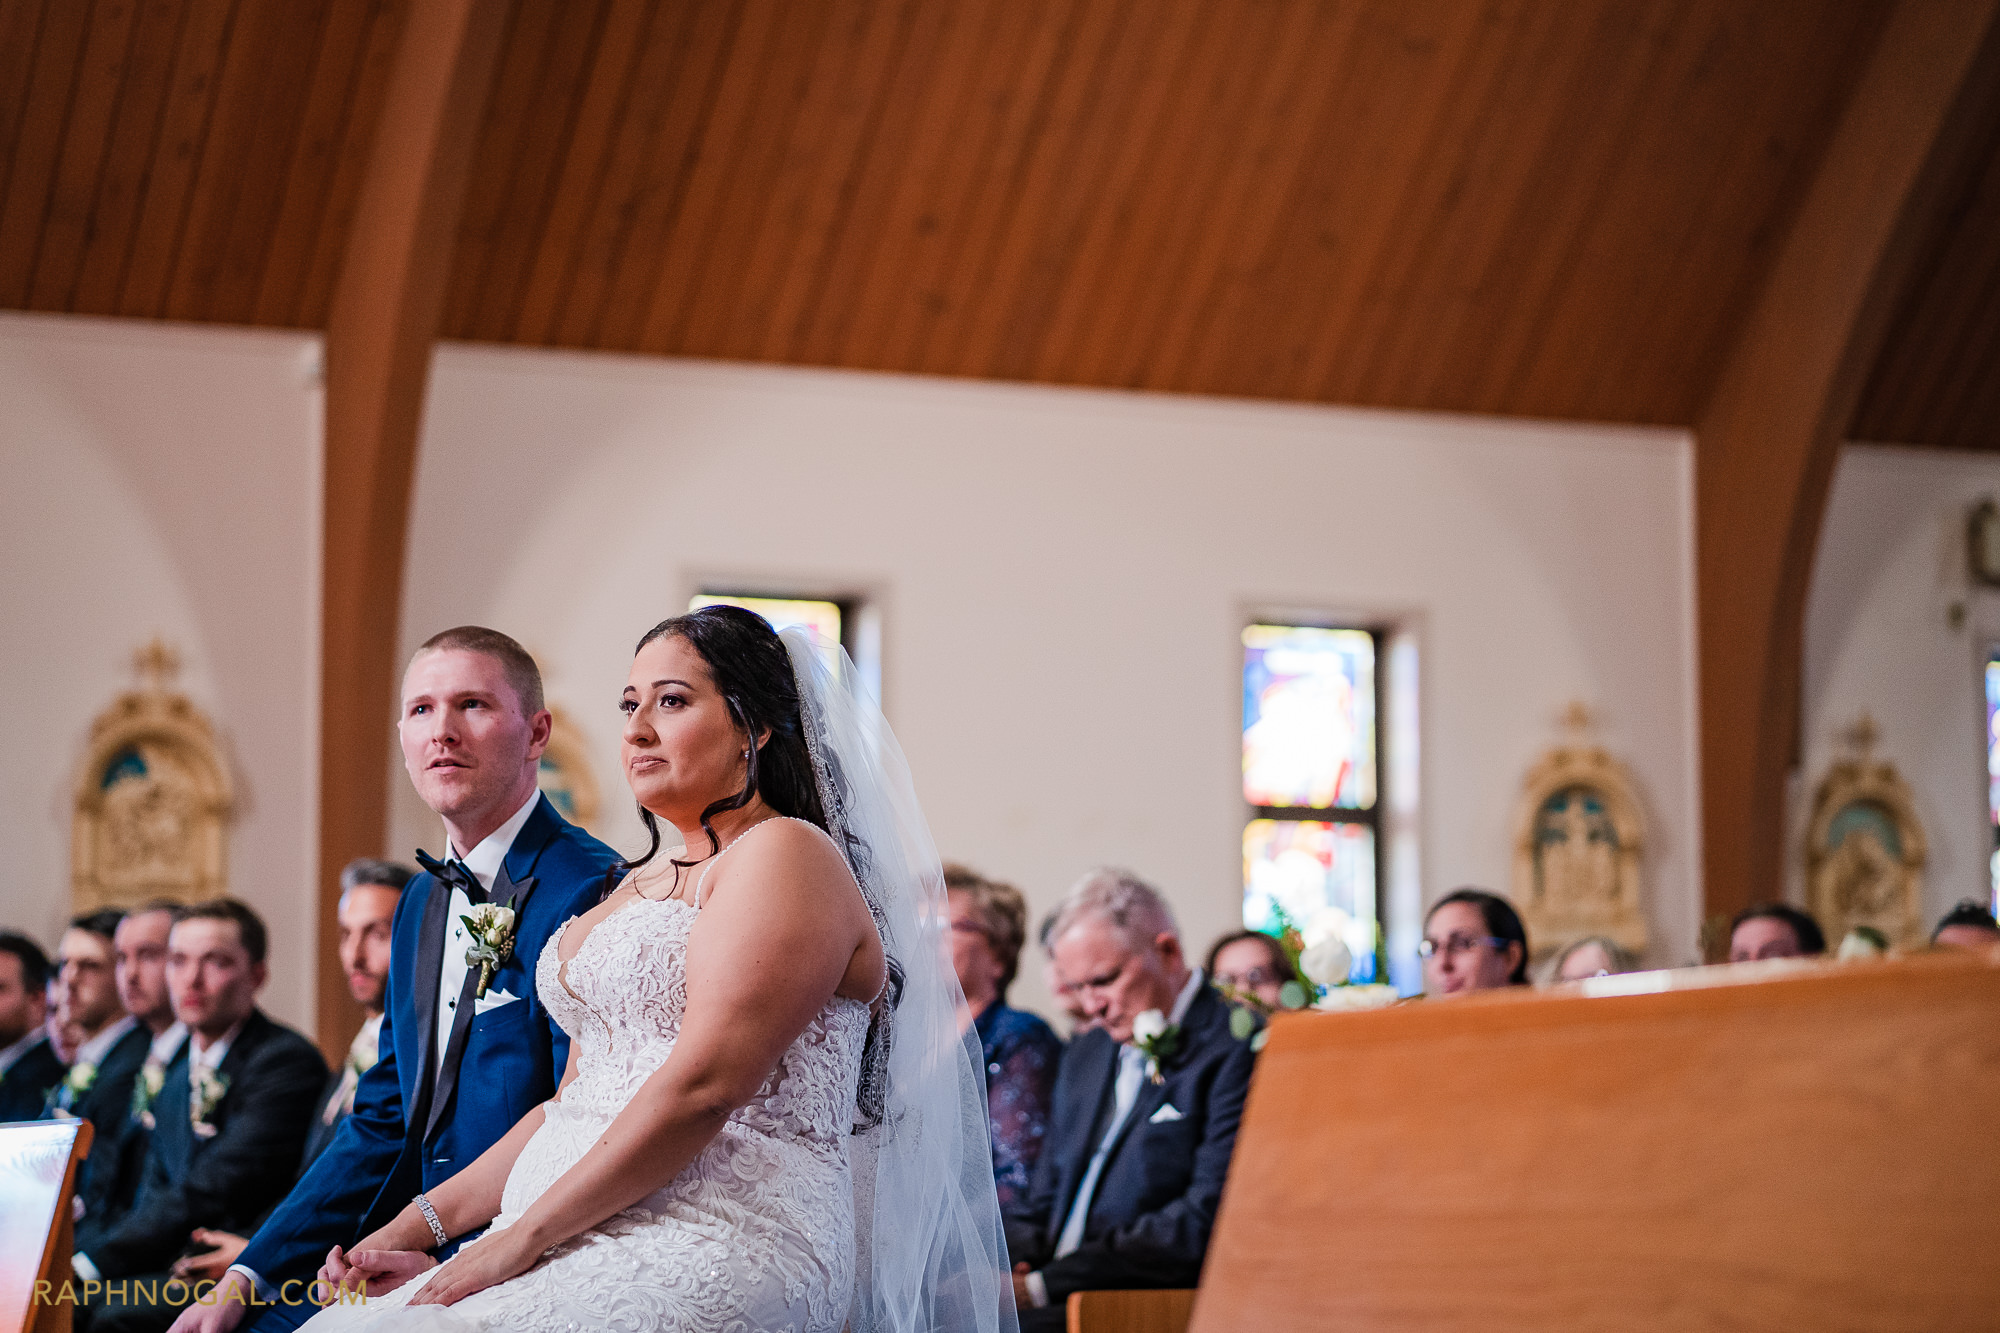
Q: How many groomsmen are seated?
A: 6